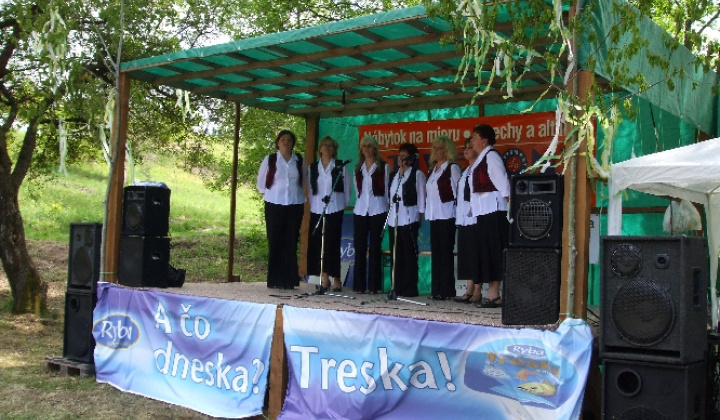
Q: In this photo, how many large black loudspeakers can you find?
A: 8